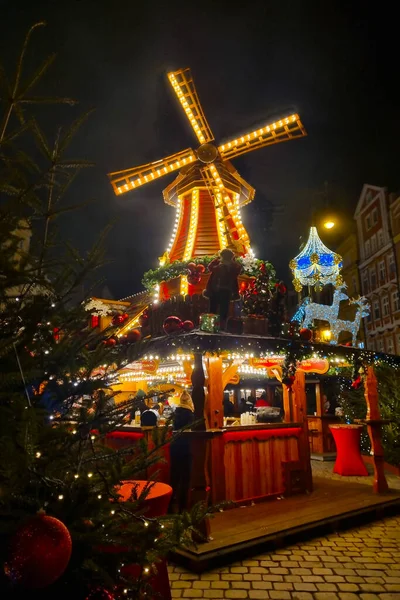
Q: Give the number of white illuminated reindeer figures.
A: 2